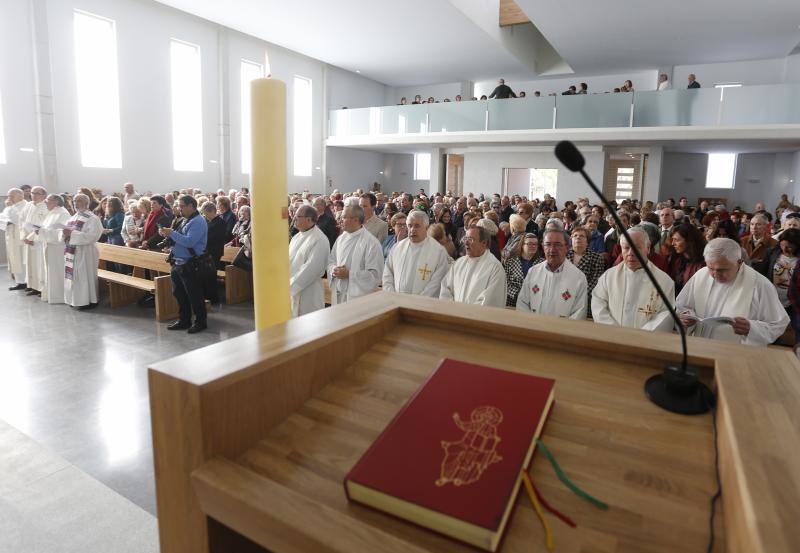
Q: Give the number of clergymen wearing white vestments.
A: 11